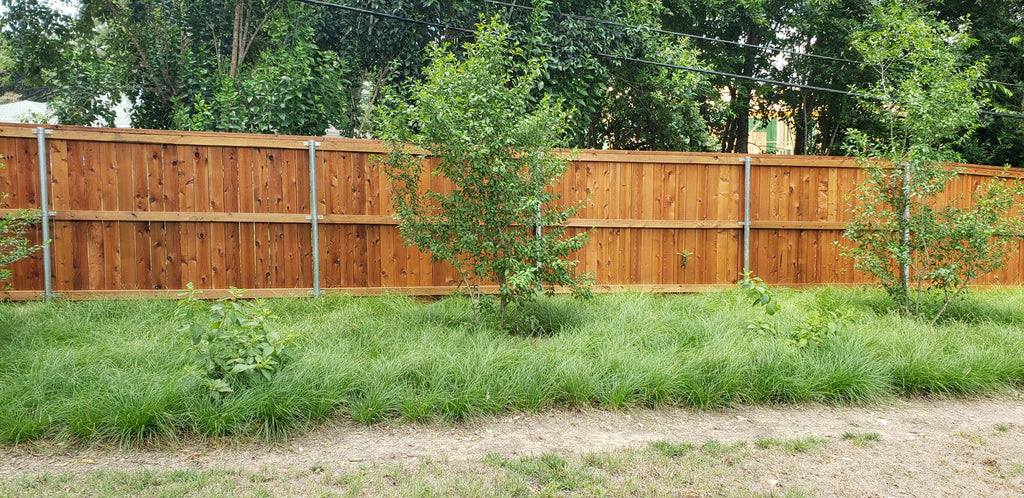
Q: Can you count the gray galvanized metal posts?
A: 5